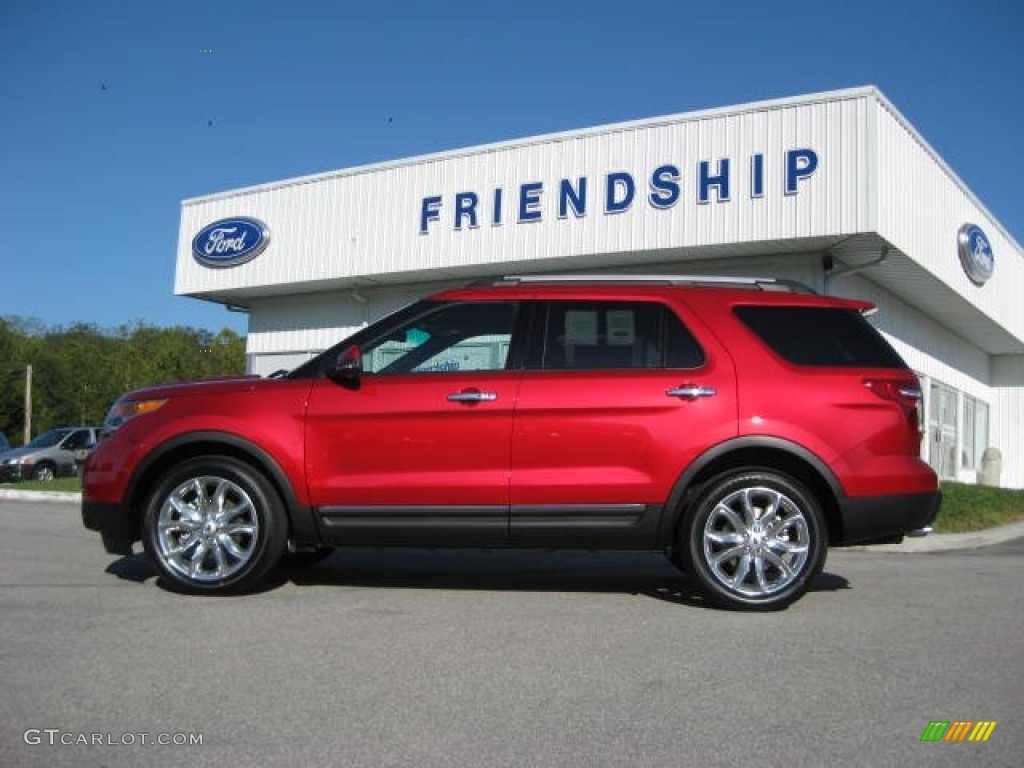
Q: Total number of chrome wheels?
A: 2